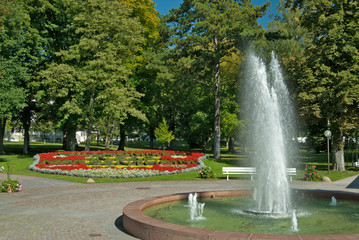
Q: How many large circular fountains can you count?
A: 1